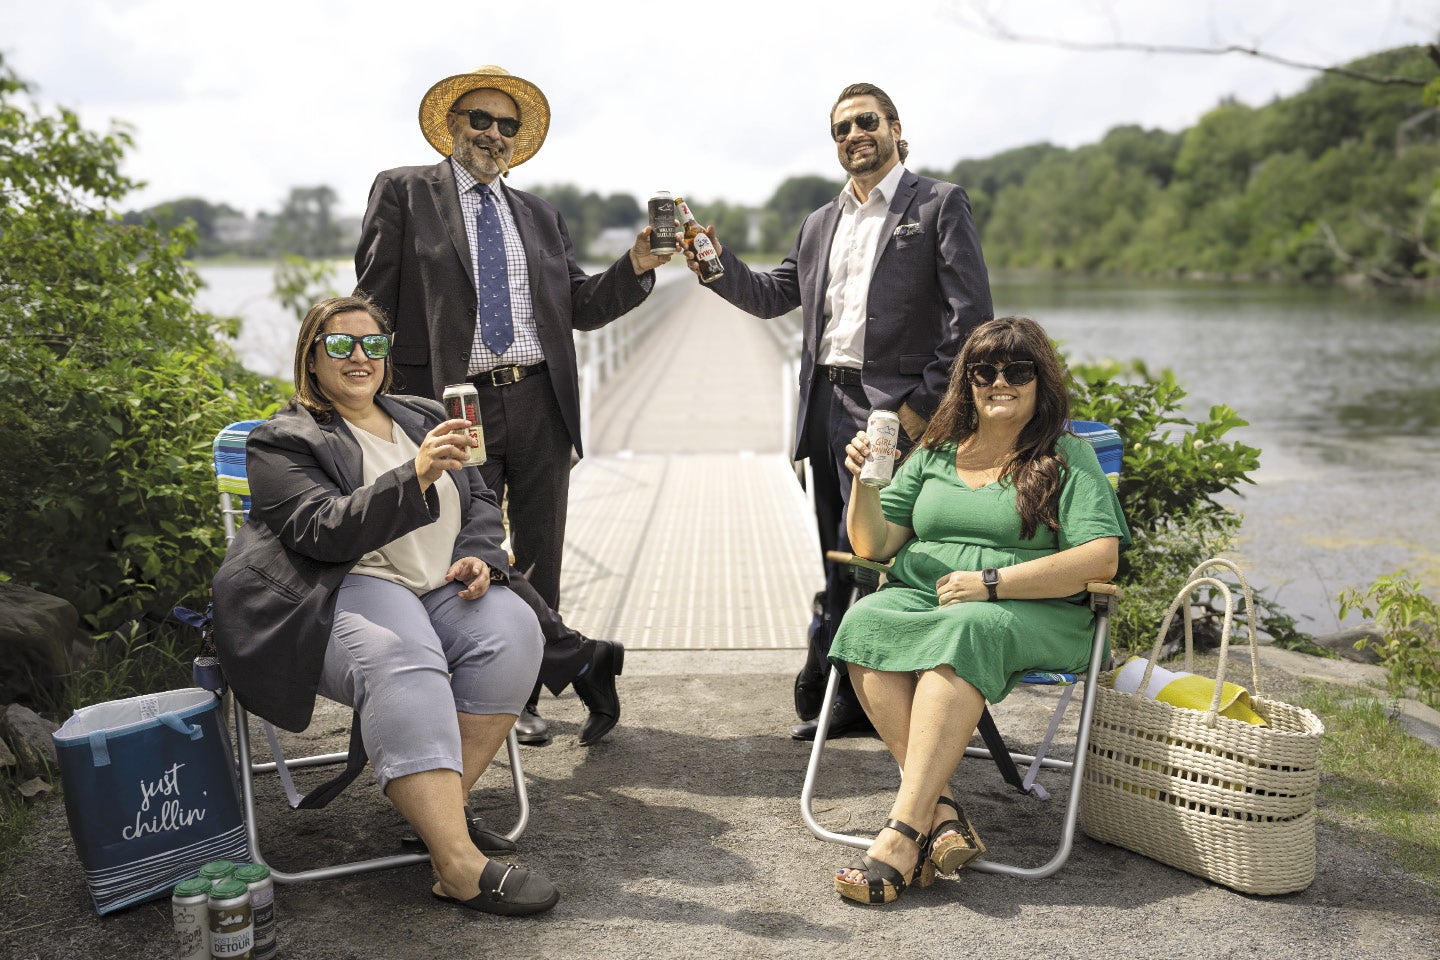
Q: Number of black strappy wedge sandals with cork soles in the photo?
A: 2